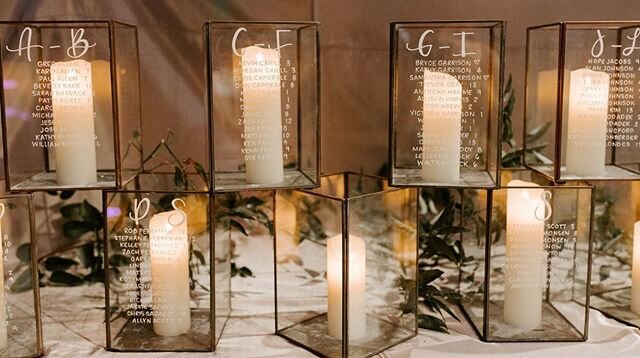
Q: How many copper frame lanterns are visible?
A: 9